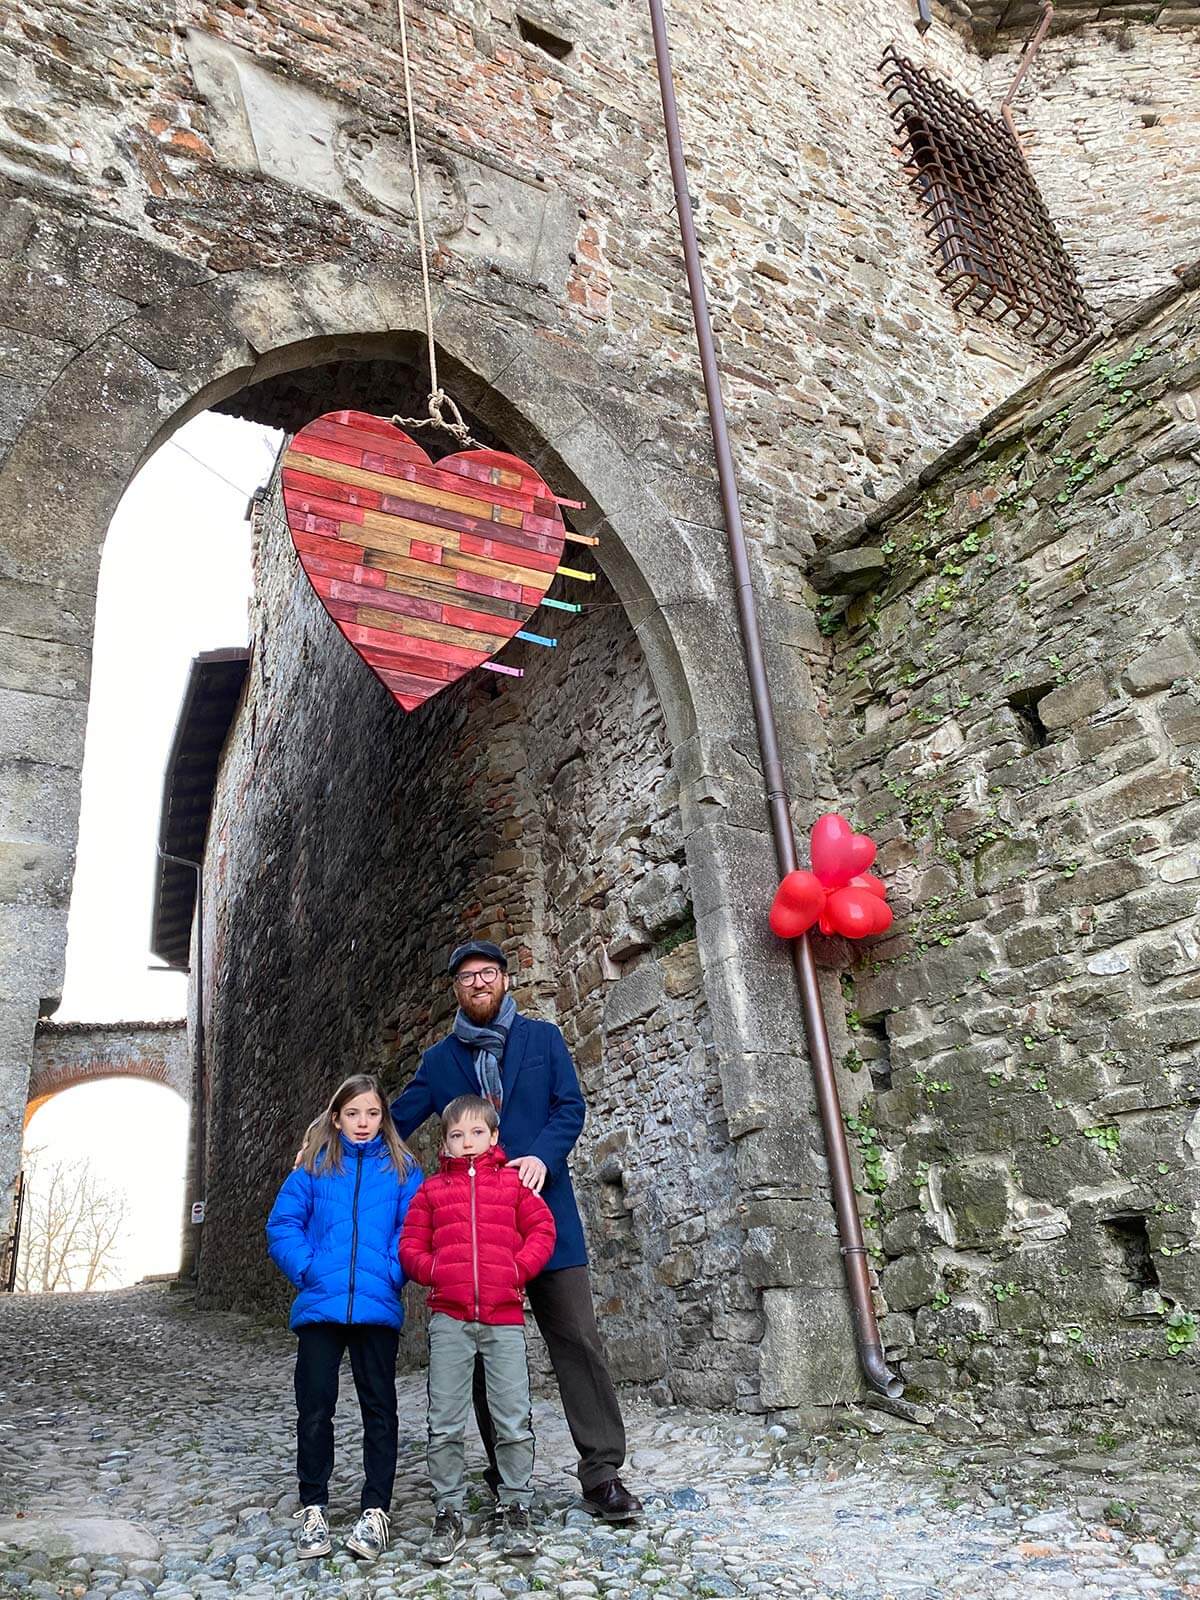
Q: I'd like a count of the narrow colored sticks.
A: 6